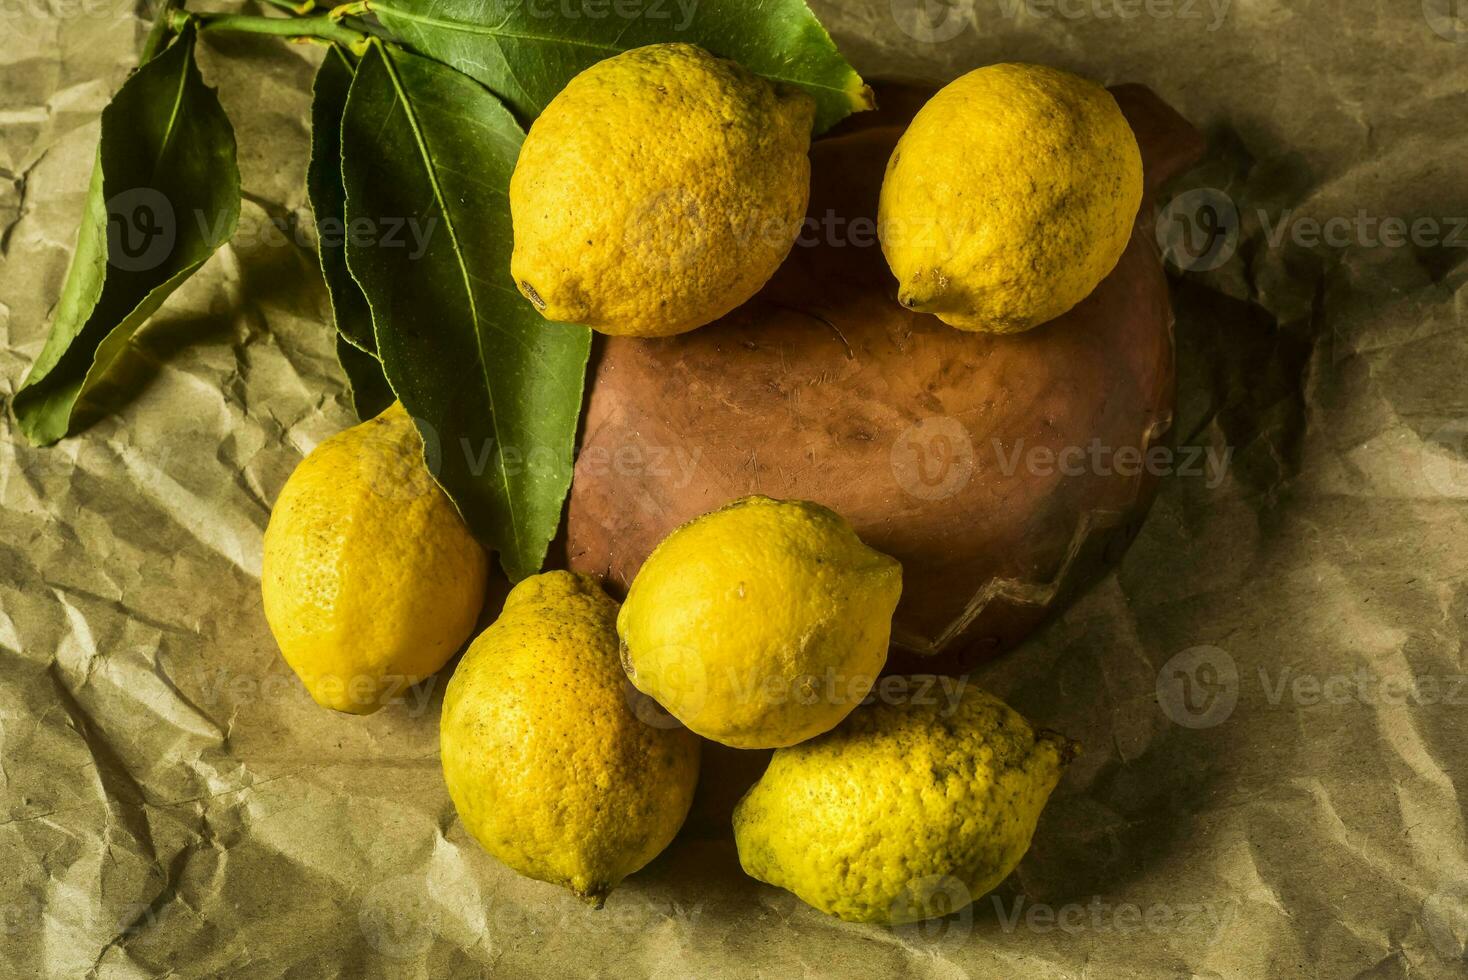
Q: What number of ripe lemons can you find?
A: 6